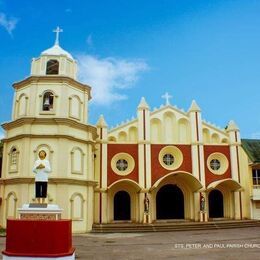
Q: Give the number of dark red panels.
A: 3